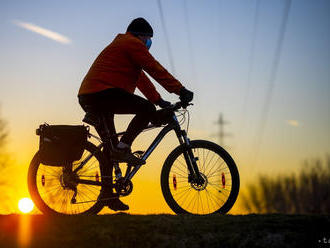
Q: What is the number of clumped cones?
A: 0